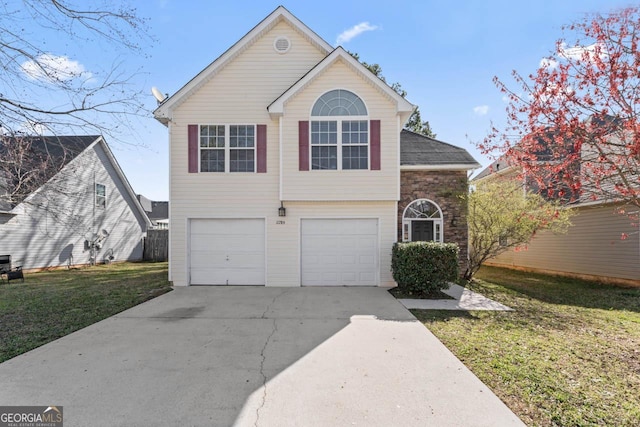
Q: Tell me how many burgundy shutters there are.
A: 4